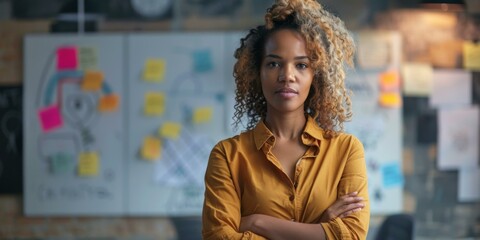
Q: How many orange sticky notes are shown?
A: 4